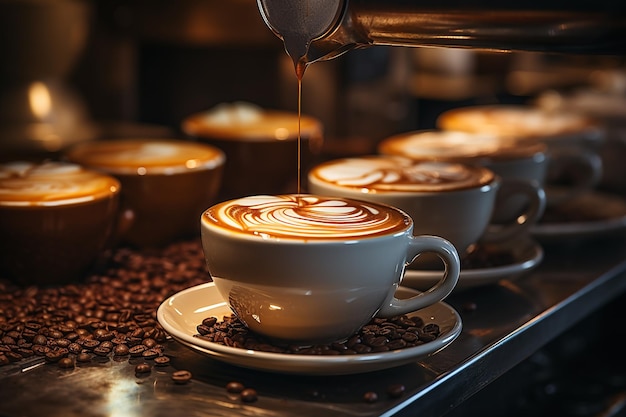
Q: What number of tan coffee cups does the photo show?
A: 3